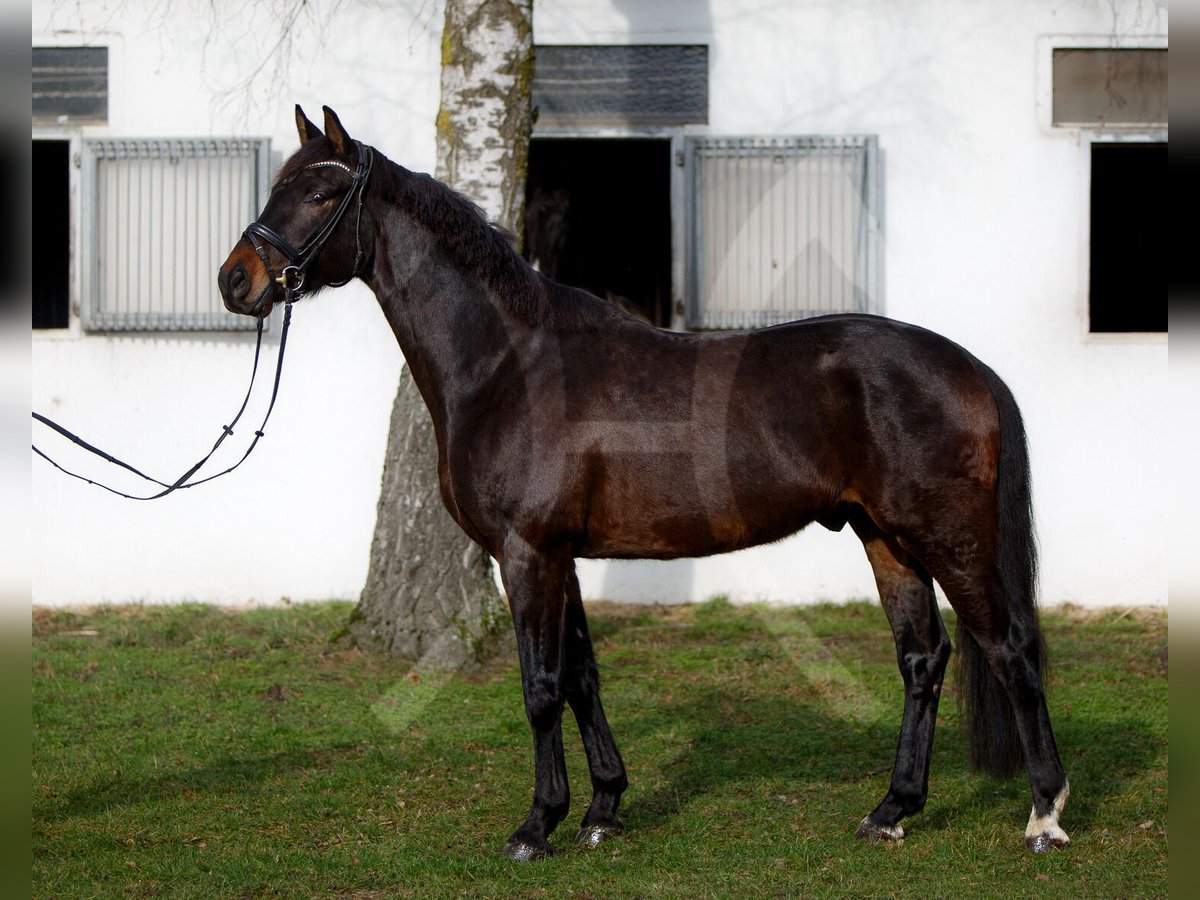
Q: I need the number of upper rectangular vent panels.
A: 3